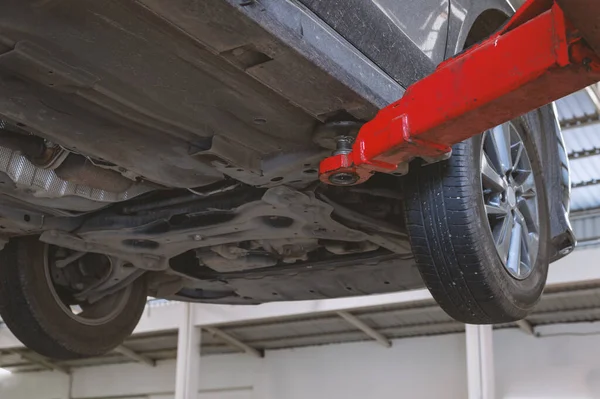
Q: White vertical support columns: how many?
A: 2